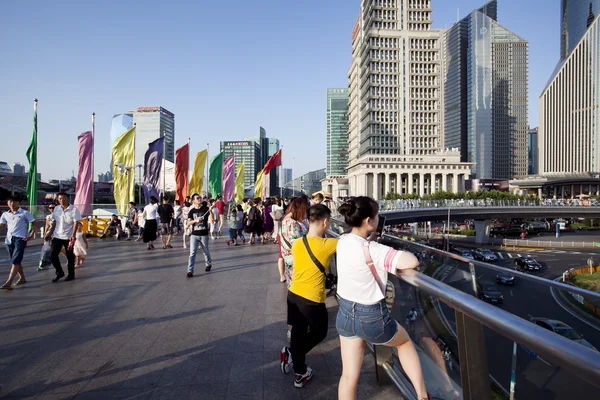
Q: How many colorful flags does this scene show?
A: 11